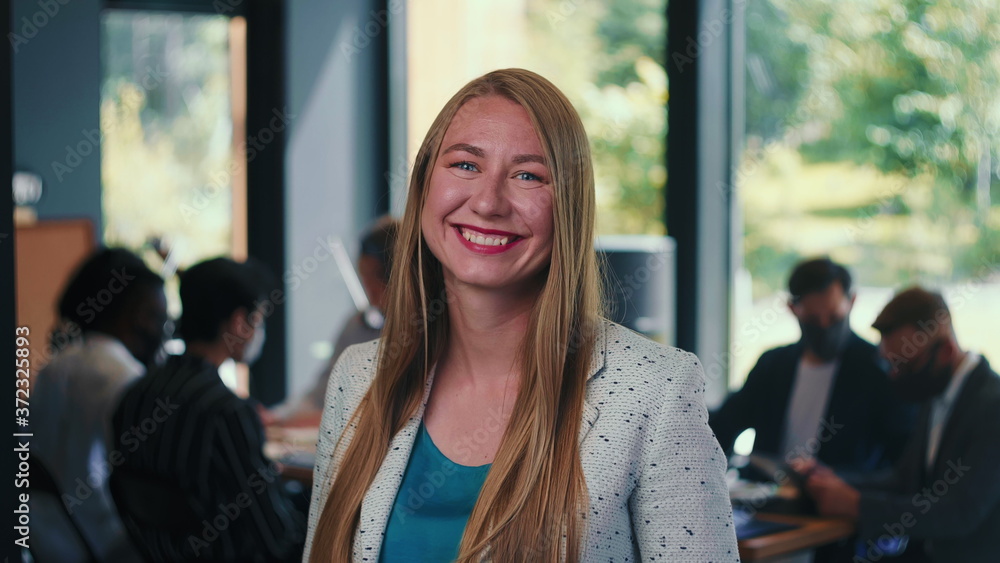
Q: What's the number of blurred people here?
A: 5